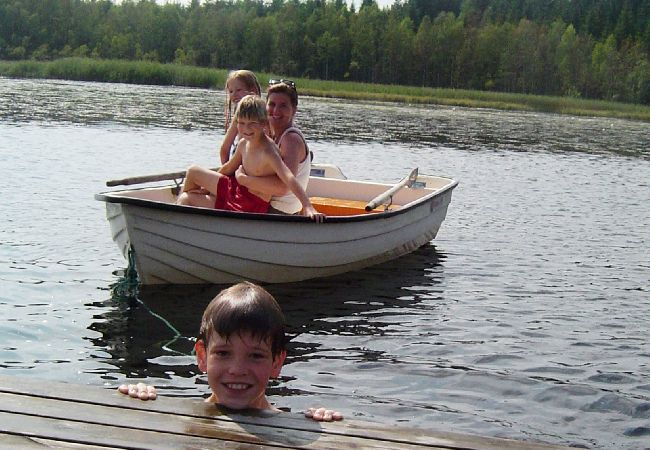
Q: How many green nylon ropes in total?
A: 1